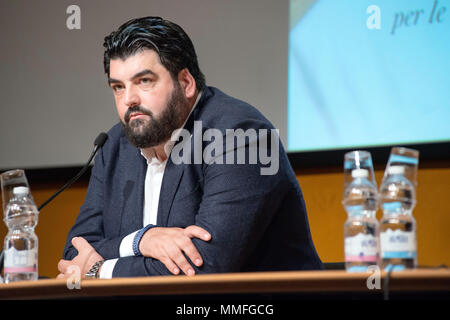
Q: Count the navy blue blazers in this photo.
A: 1